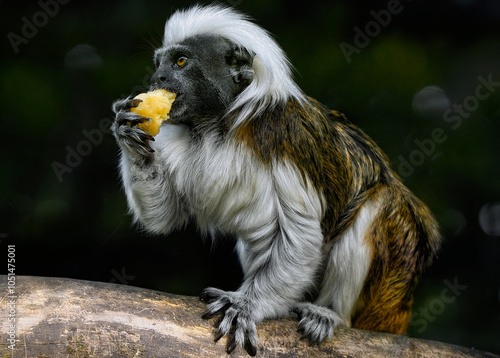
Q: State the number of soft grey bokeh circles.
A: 3